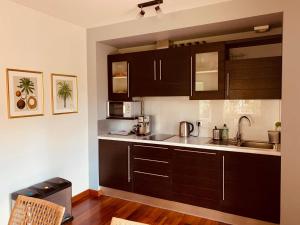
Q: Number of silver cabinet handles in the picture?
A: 11